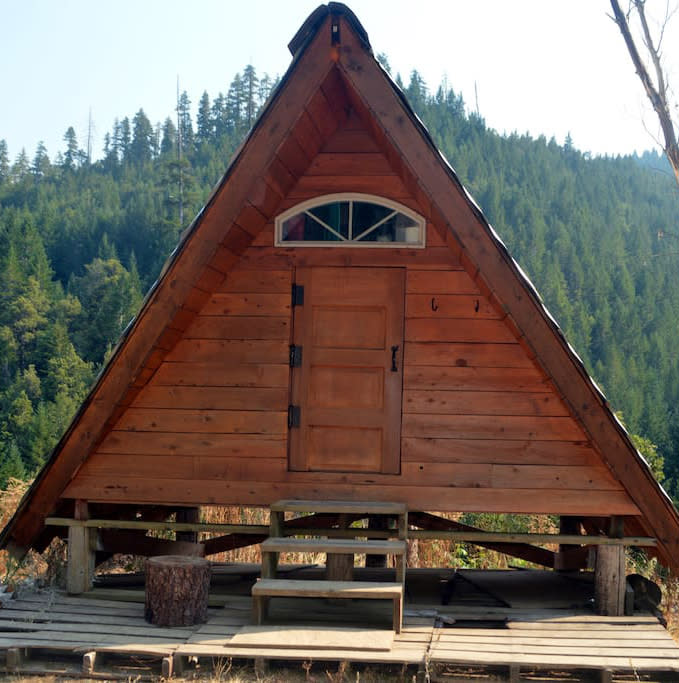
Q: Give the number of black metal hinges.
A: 3